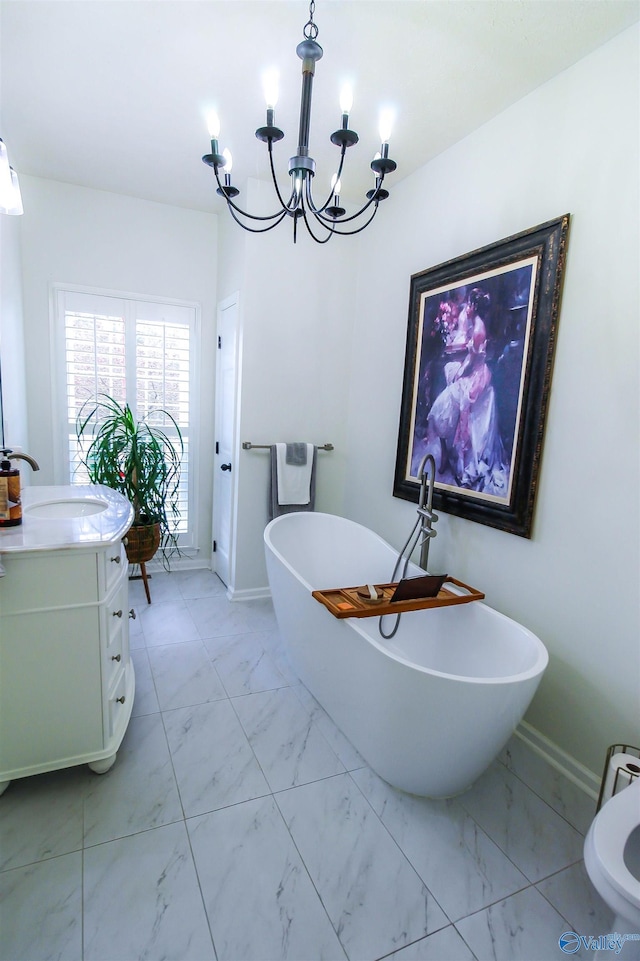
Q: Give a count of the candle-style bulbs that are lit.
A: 8